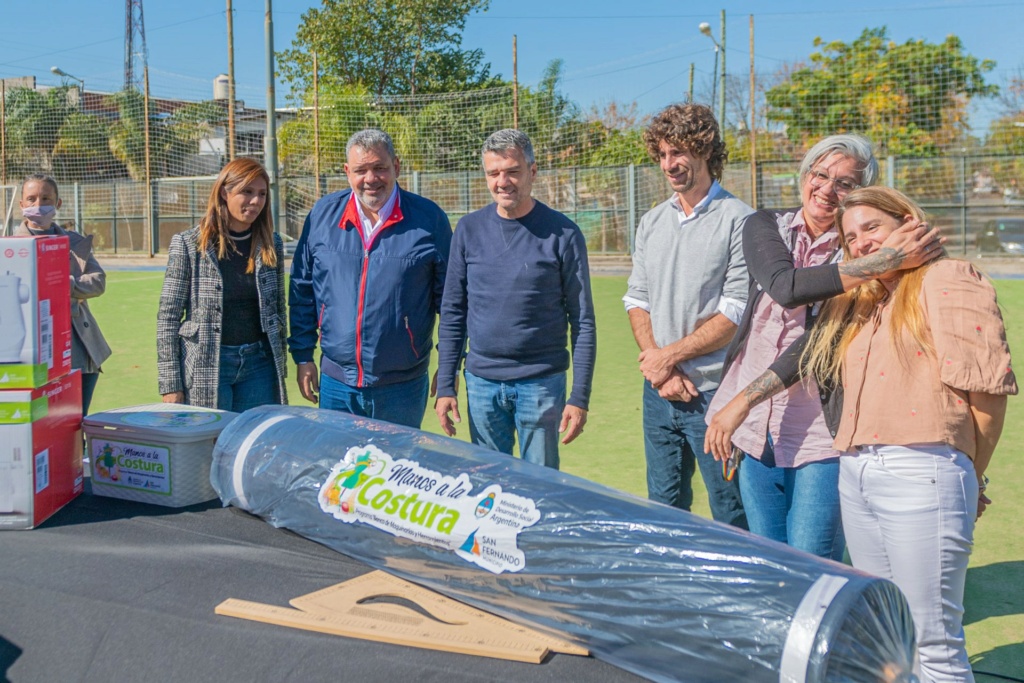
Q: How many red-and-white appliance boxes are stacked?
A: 2